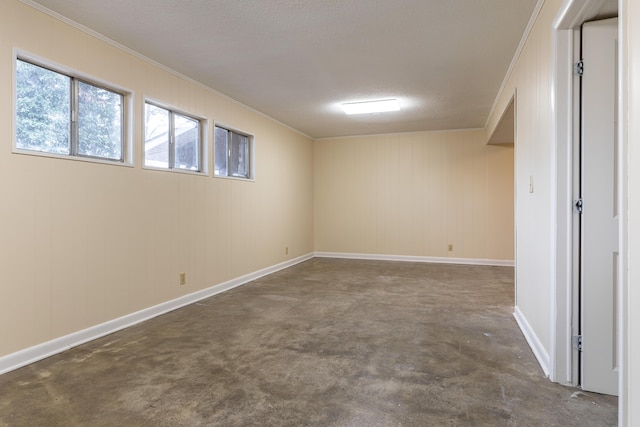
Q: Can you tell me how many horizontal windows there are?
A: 3